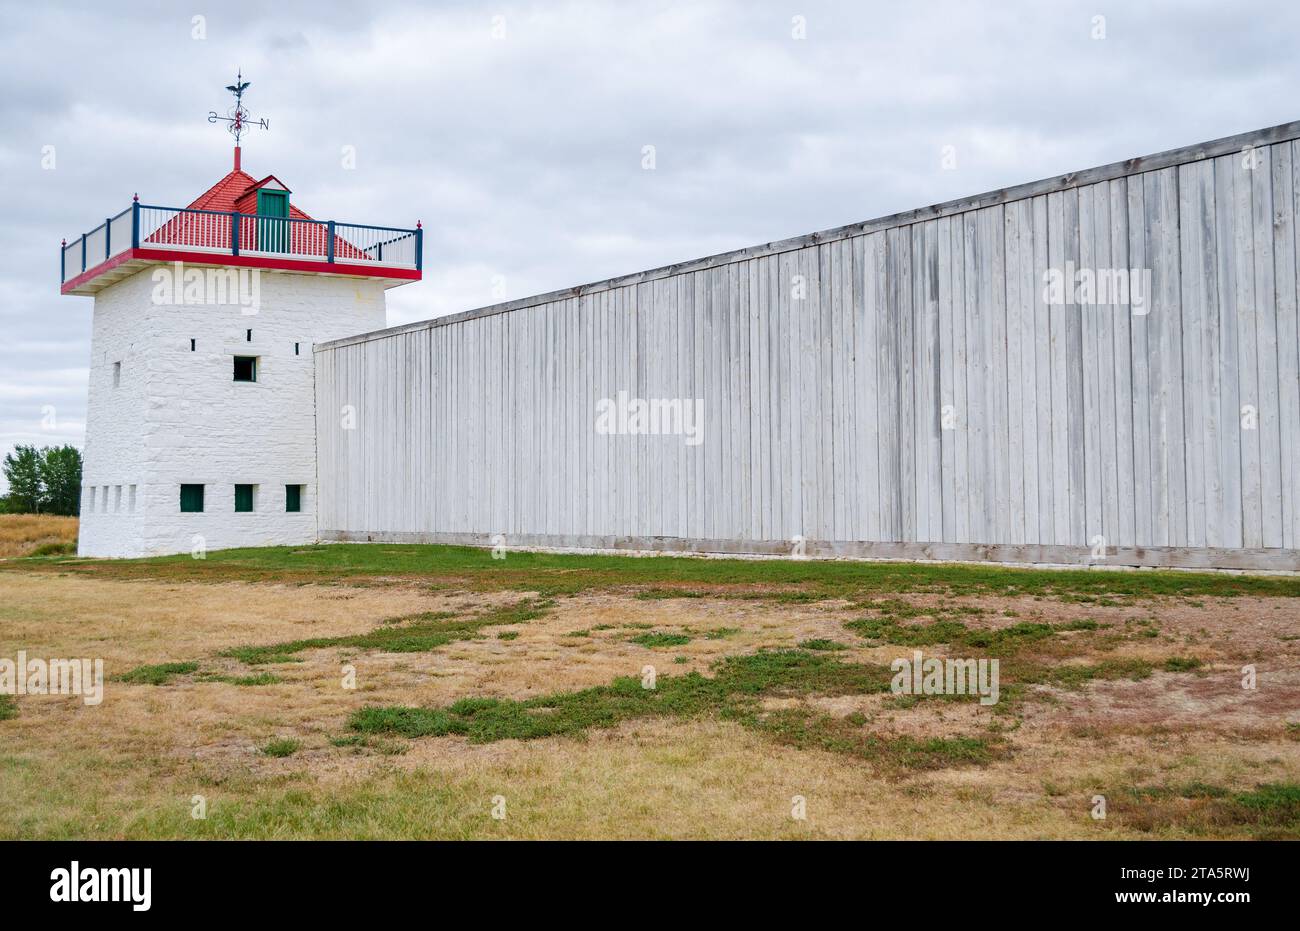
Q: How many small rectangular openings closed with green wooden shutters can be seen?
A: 3